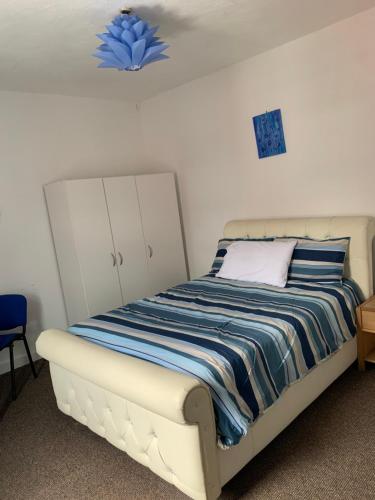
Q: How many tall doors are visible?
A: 3